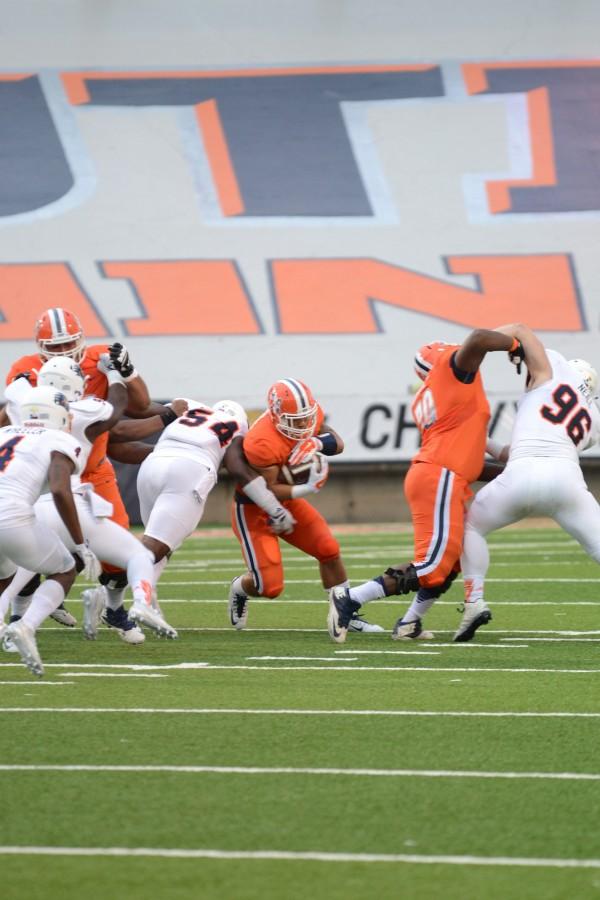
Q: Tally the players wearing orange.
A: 3